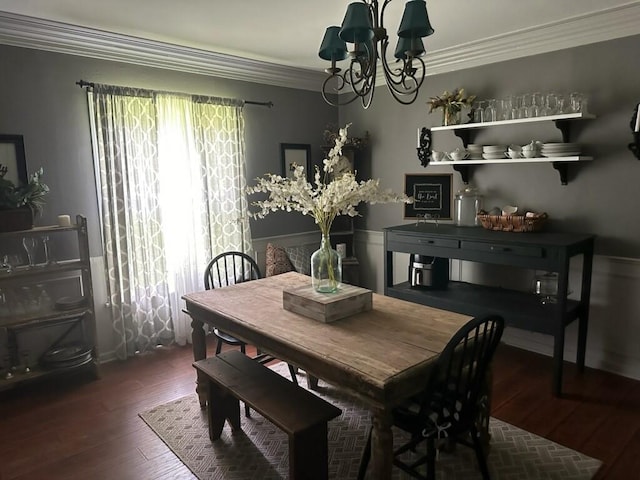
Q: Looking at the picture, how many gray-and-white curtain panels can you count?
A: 2